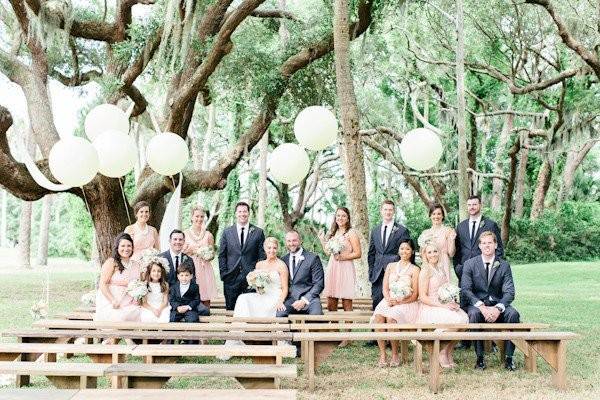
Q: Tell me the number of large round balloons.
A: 7